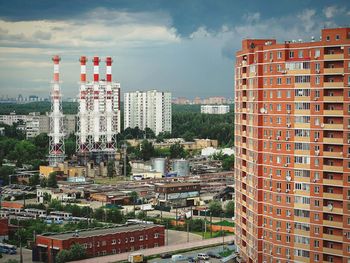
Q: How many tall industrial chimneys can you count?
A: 4